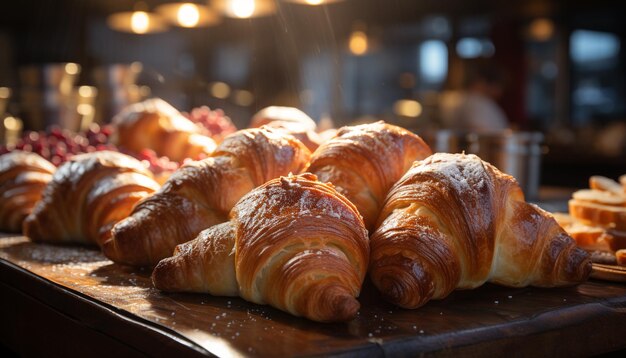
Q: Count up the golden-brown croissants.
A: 8